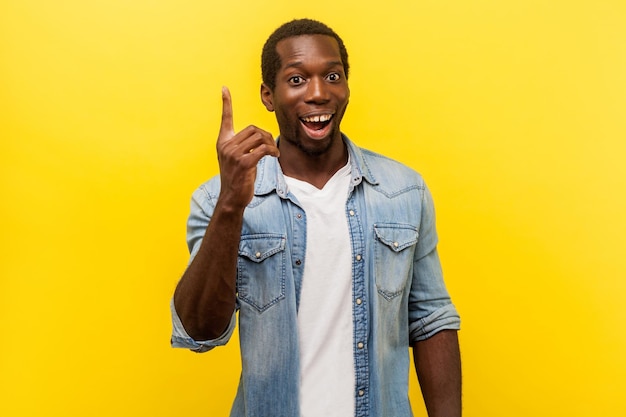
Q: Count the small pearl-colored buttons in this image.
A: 7